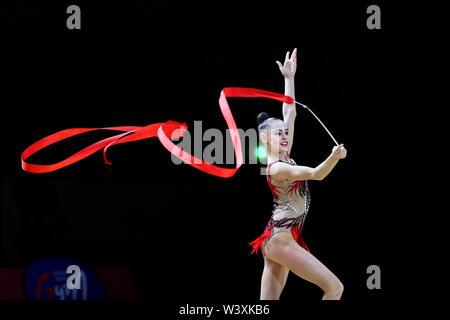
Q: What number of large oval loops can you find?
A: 1